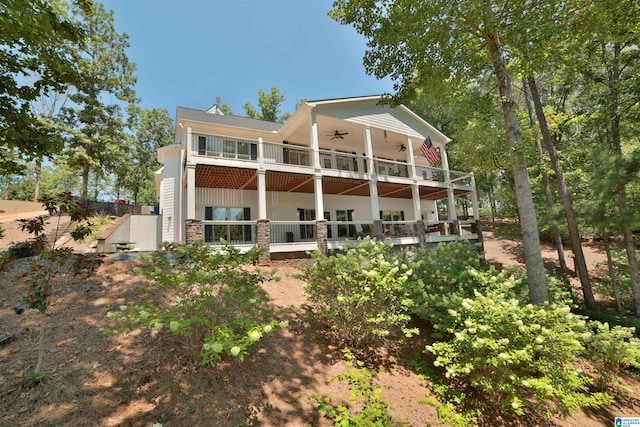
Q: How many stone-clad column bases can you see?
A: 7